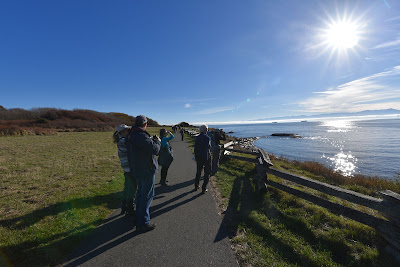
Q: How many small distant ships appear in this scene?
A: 2